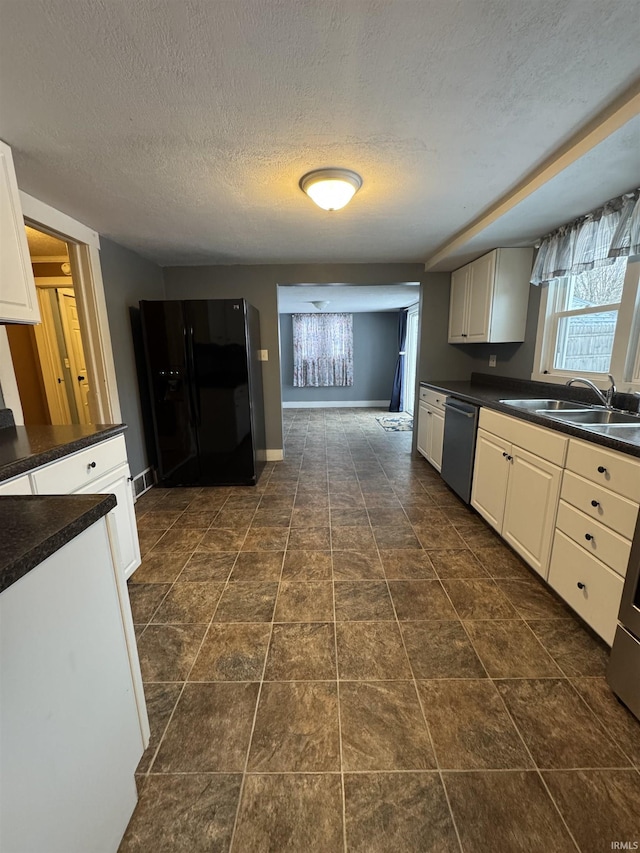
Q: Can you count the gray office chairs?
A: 0